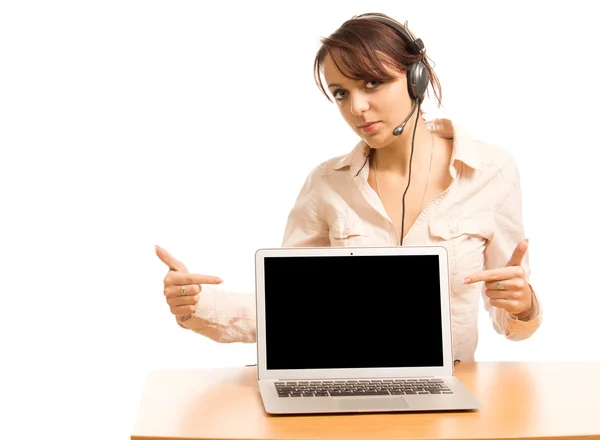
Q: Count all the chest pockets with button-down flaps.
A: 2